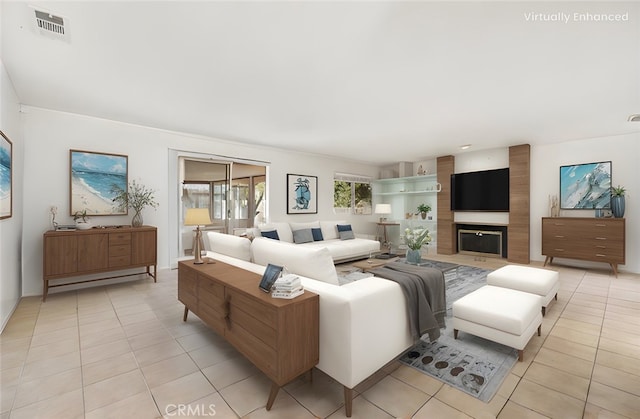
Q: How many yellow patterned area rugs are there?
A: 0